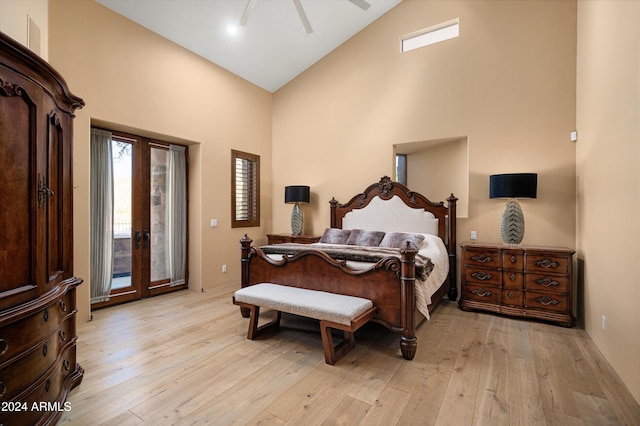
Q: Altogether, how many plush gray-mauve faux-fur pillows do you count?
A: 3